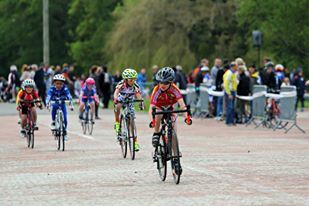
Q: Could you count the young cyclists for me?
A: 5